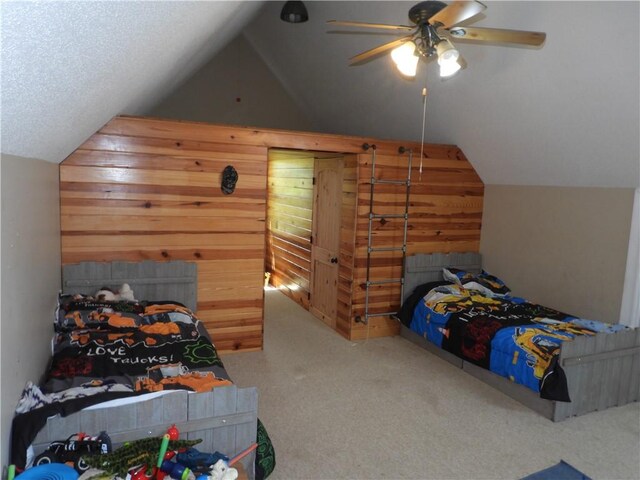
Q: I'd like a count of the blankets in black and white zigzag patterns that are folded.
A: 0